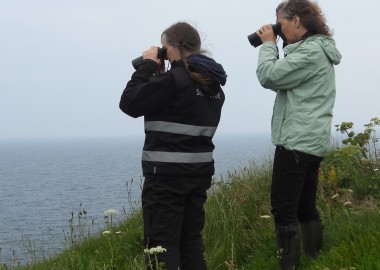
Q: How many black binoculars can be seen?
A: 2